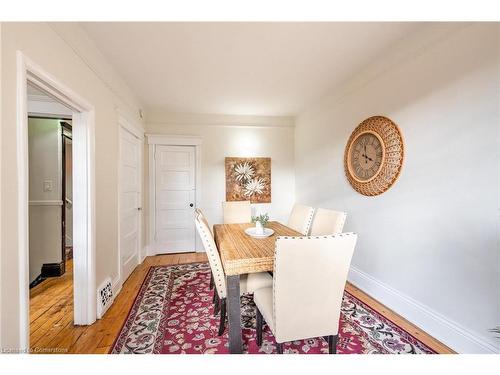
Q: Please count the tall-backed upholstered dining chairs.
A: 6